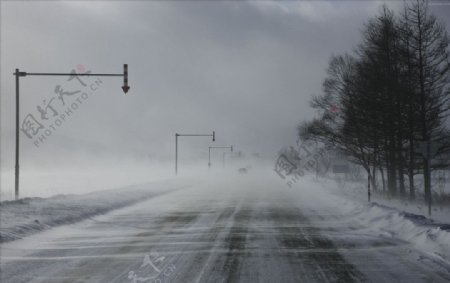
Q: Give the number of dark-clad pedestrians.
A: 0